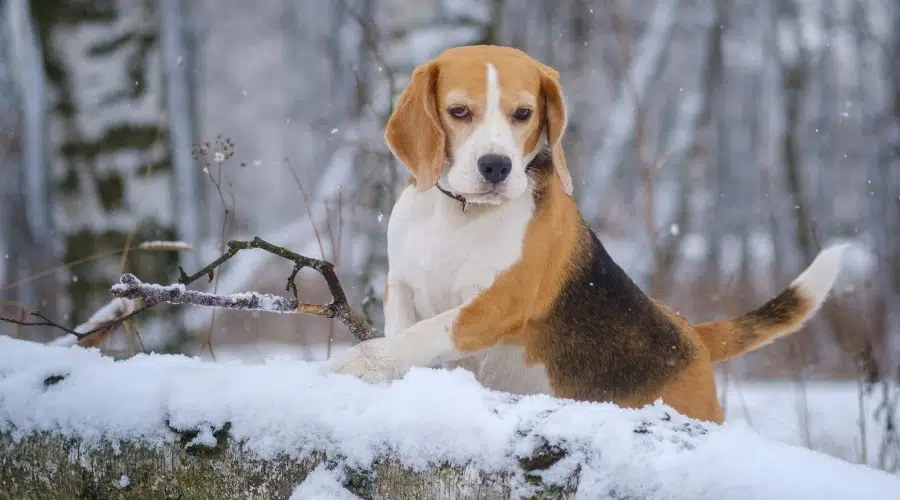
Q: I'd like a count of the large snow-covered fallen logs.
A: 1